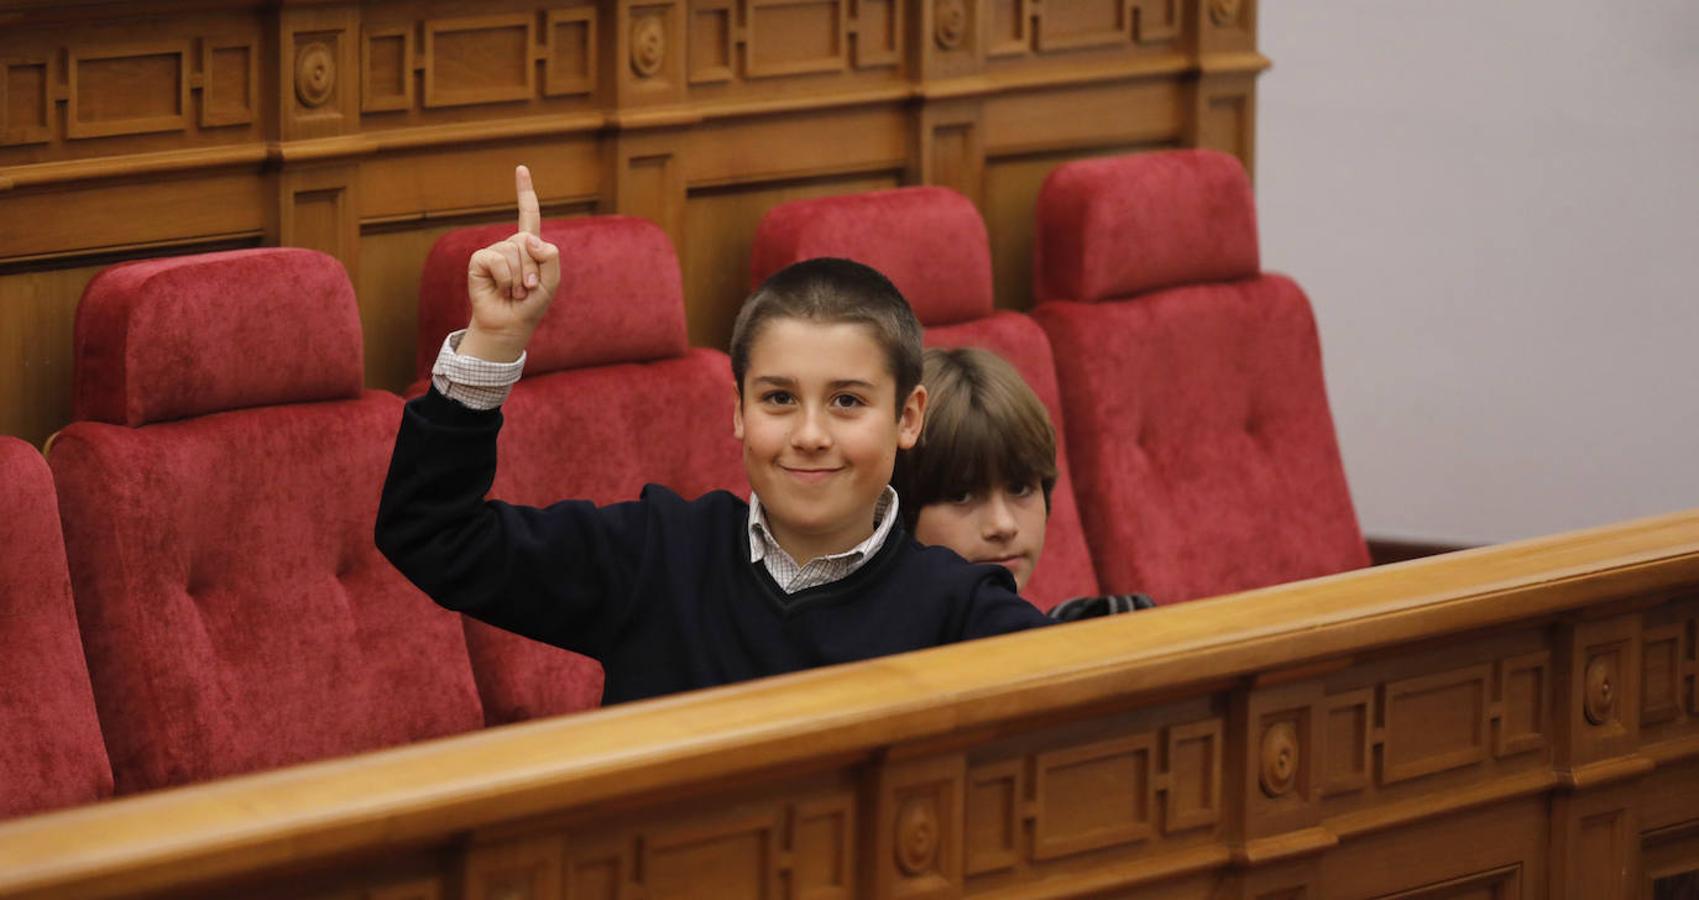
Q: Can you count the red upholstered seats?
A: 5